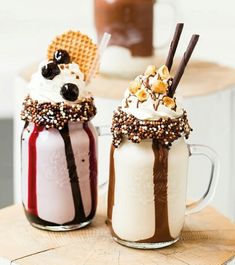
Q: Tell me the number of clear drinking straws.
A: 1